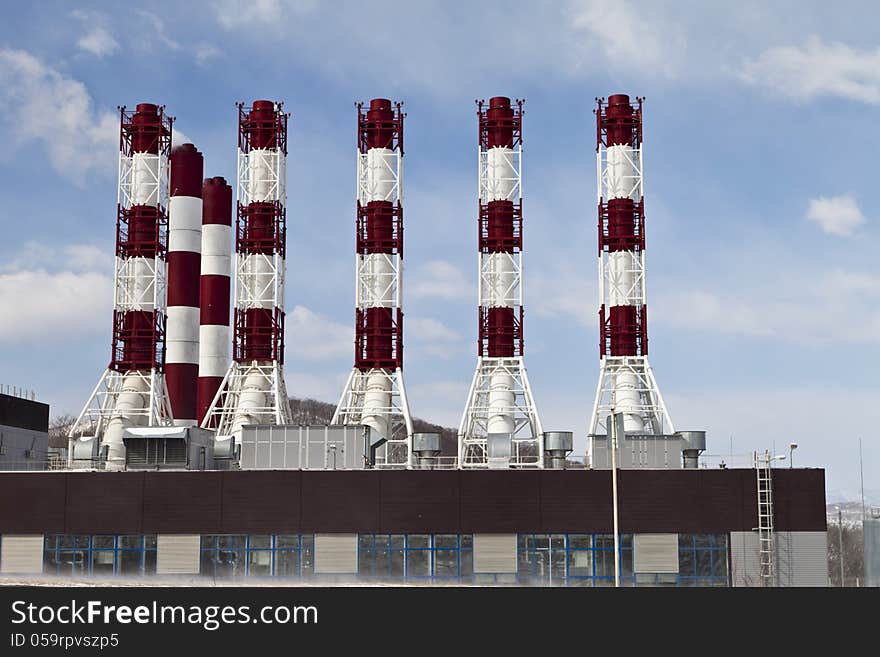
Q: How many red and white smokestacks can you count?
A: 7